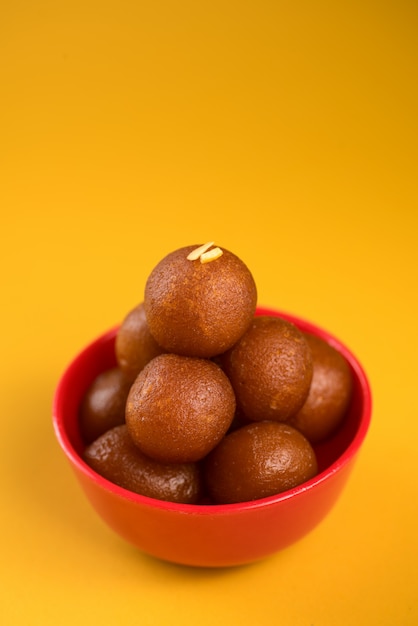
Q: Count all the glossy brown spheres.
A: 8